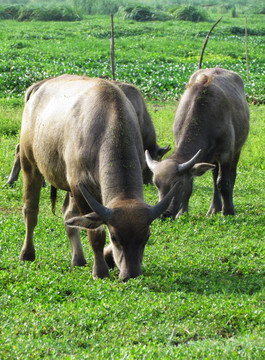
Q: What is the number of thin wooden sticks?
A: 3